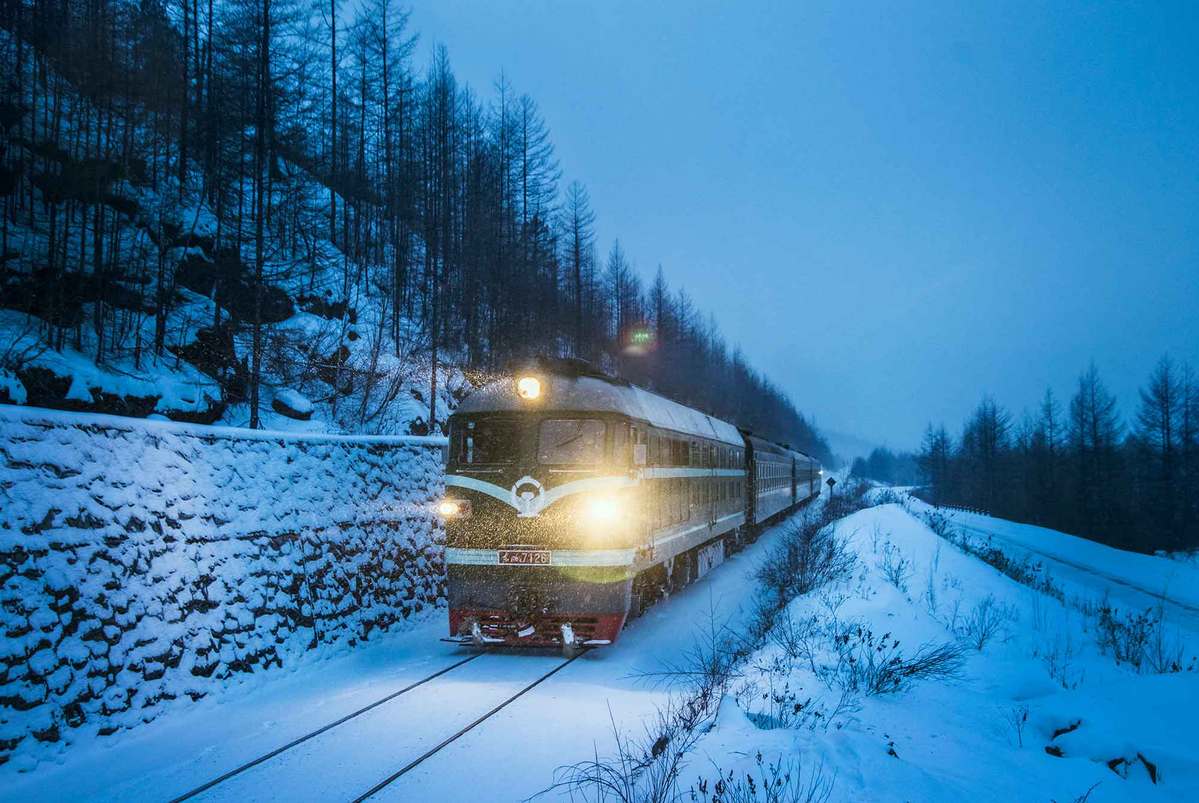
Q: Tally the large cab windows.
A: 2